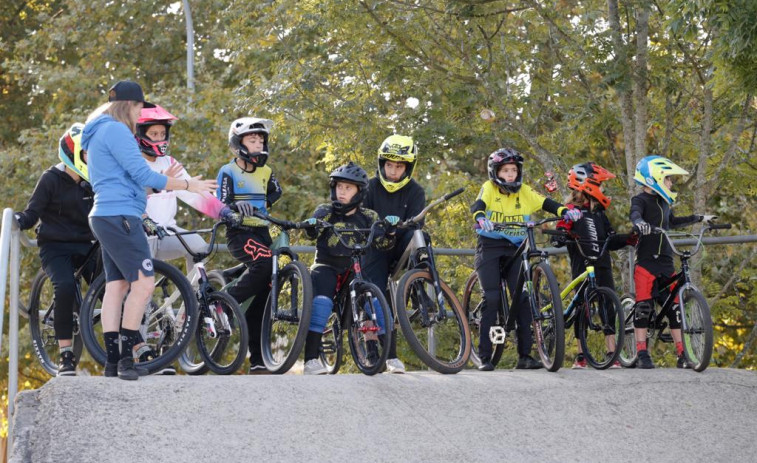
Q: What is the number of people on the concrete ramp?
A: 9